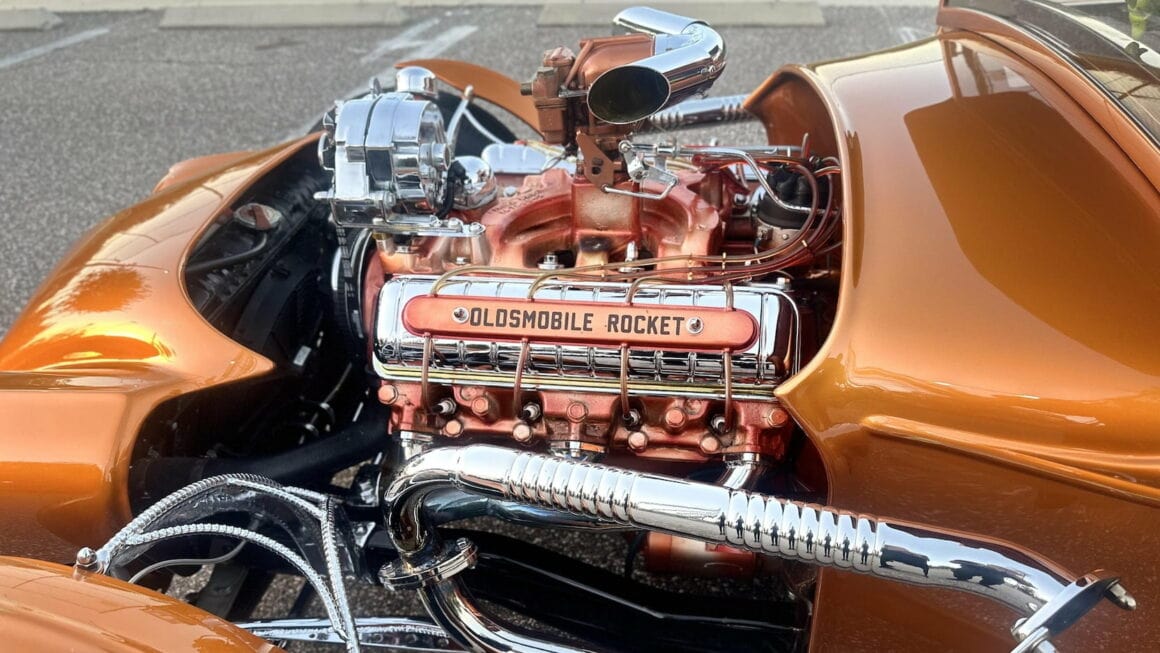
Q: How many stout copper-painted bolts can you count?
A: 9